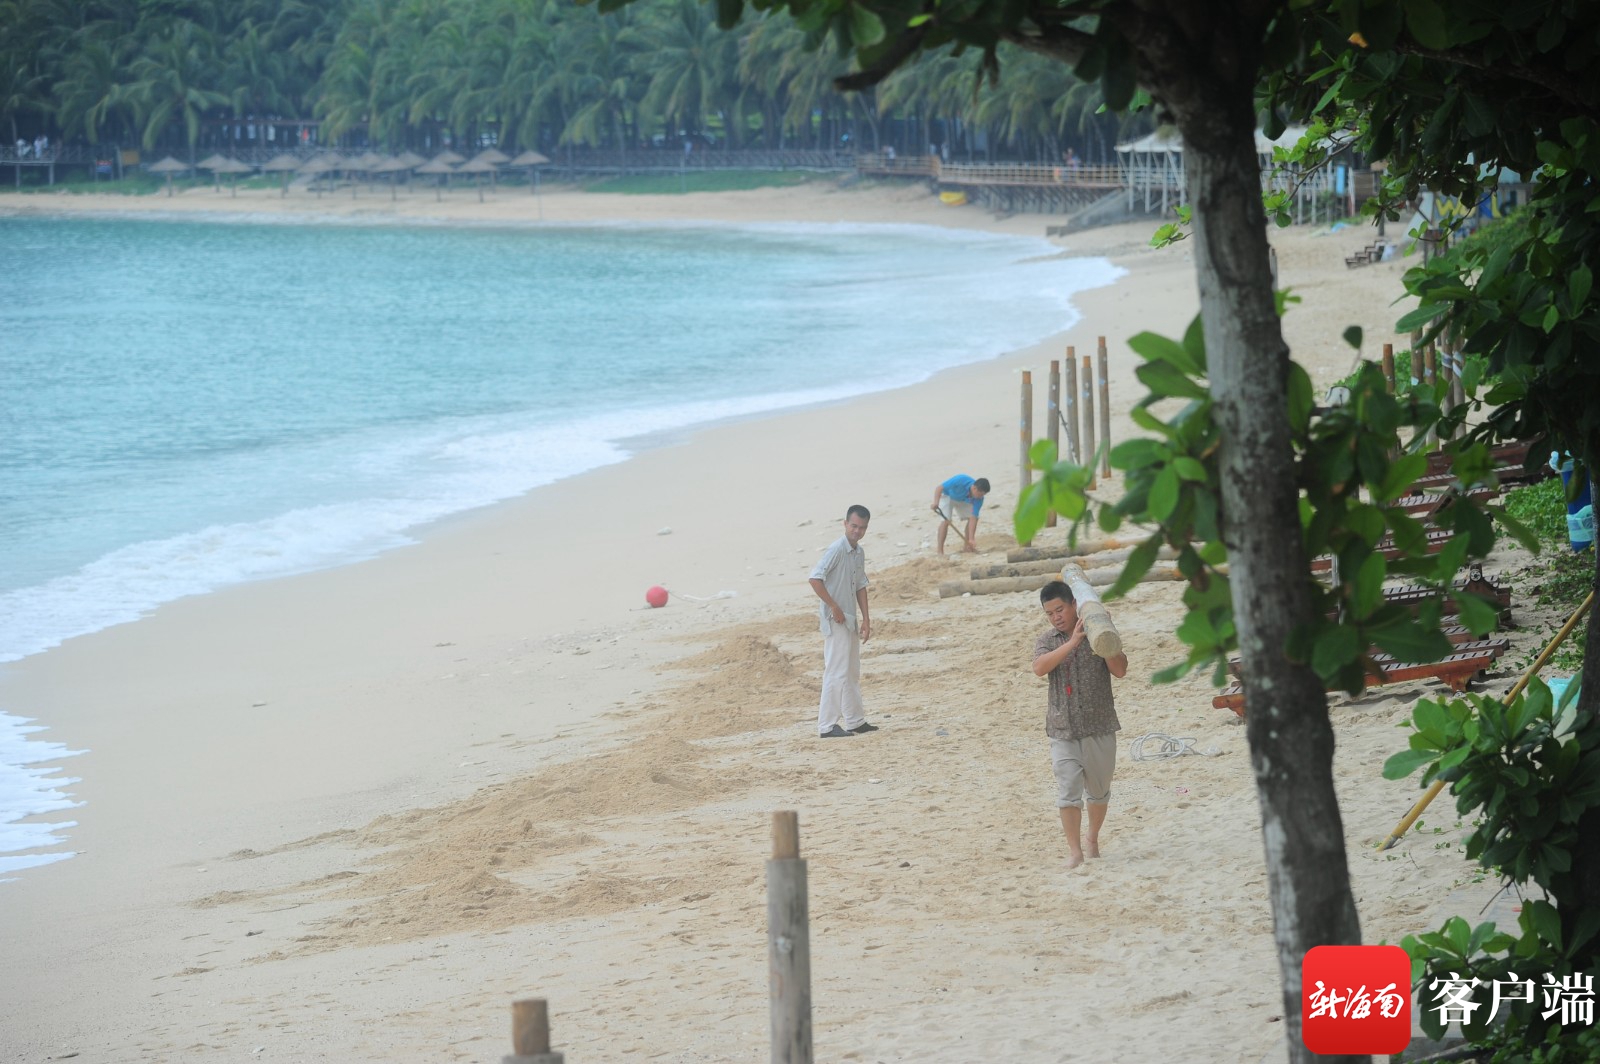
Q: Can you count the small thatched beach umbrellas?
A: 15